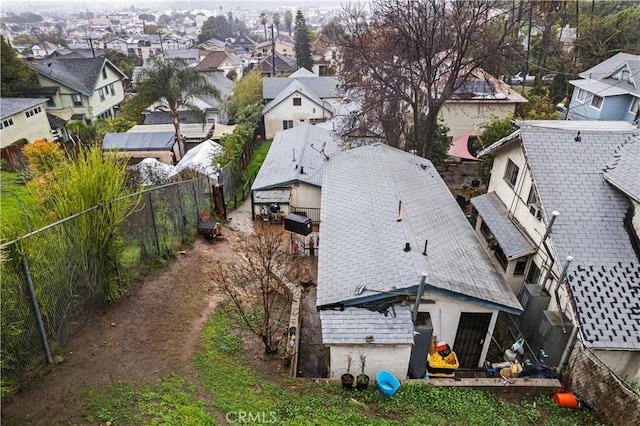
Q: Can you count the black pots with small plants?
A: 2